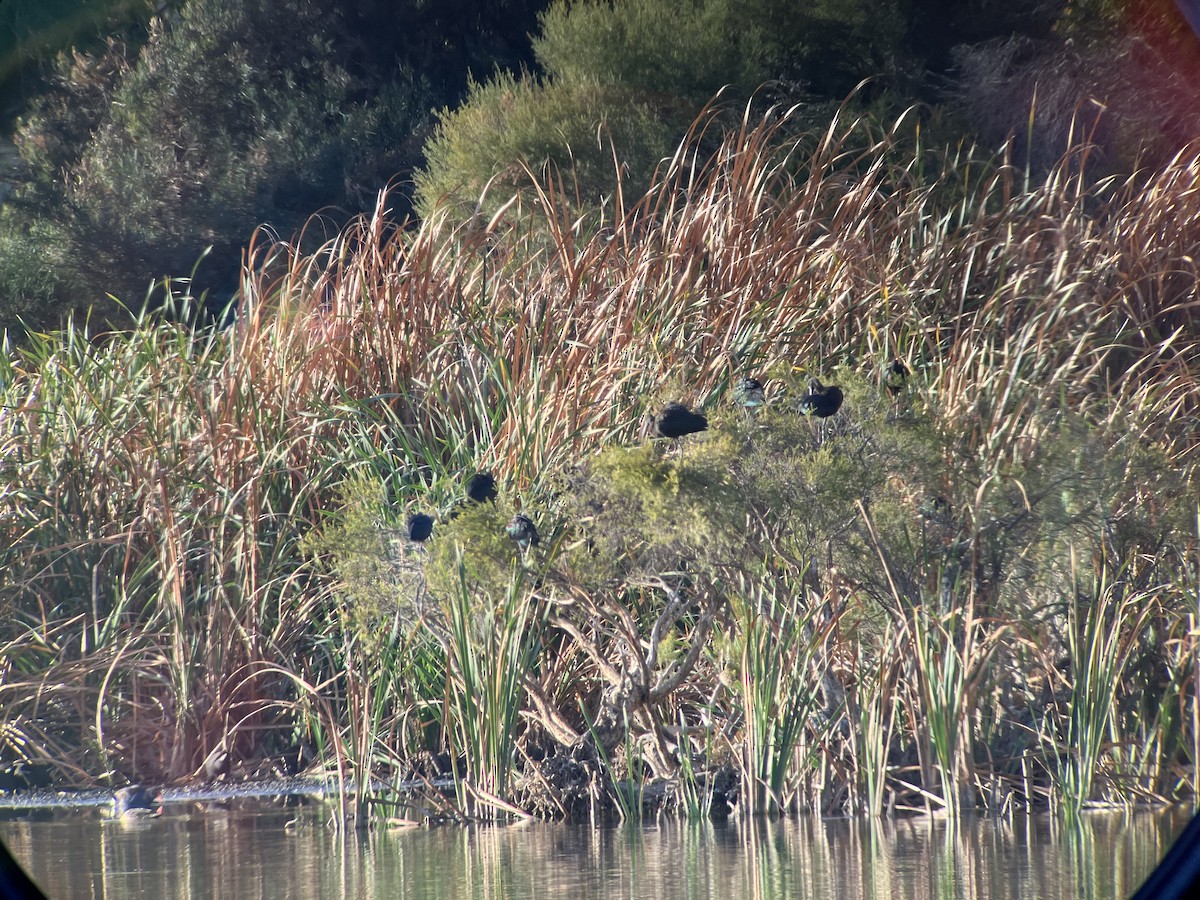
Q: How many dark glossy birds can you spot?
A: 7